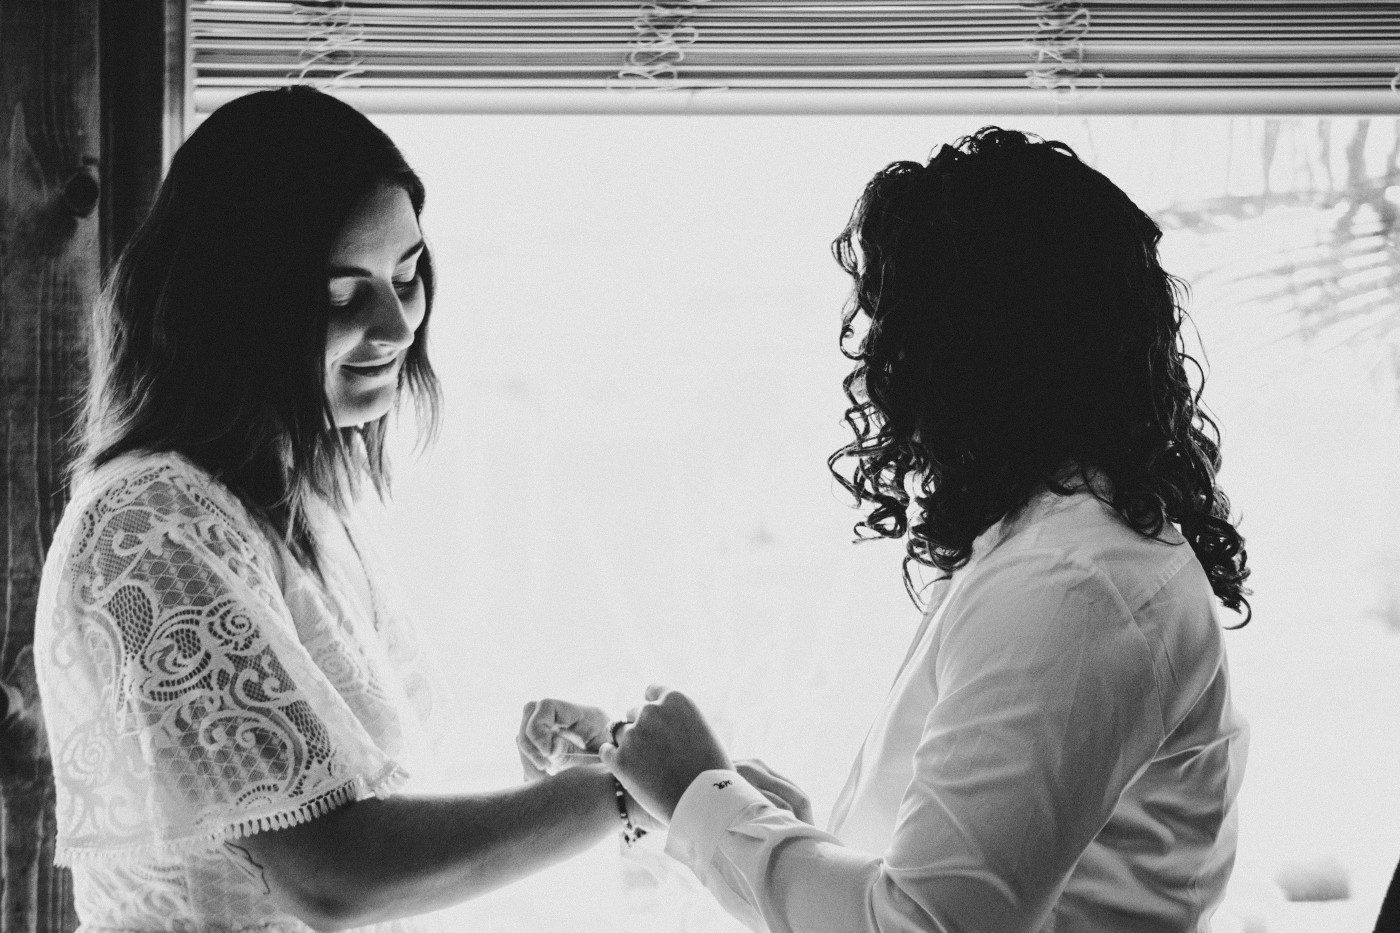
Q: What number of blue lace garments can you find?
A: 0